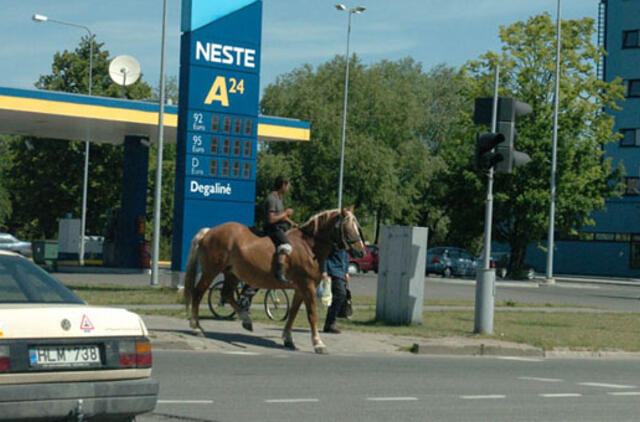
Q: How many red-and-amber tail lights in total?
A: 1